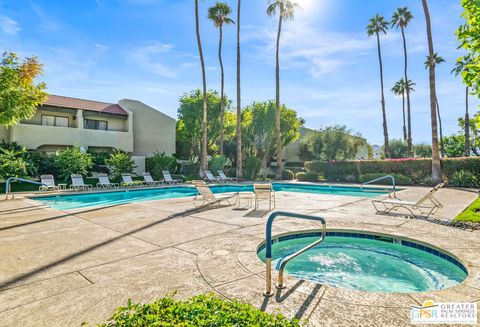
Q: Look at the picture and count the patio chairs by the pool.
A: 11